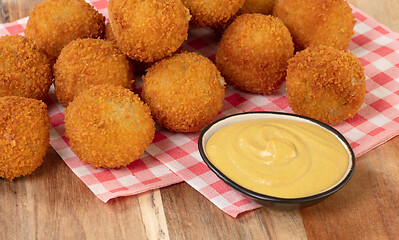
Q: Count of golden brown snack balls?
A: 13